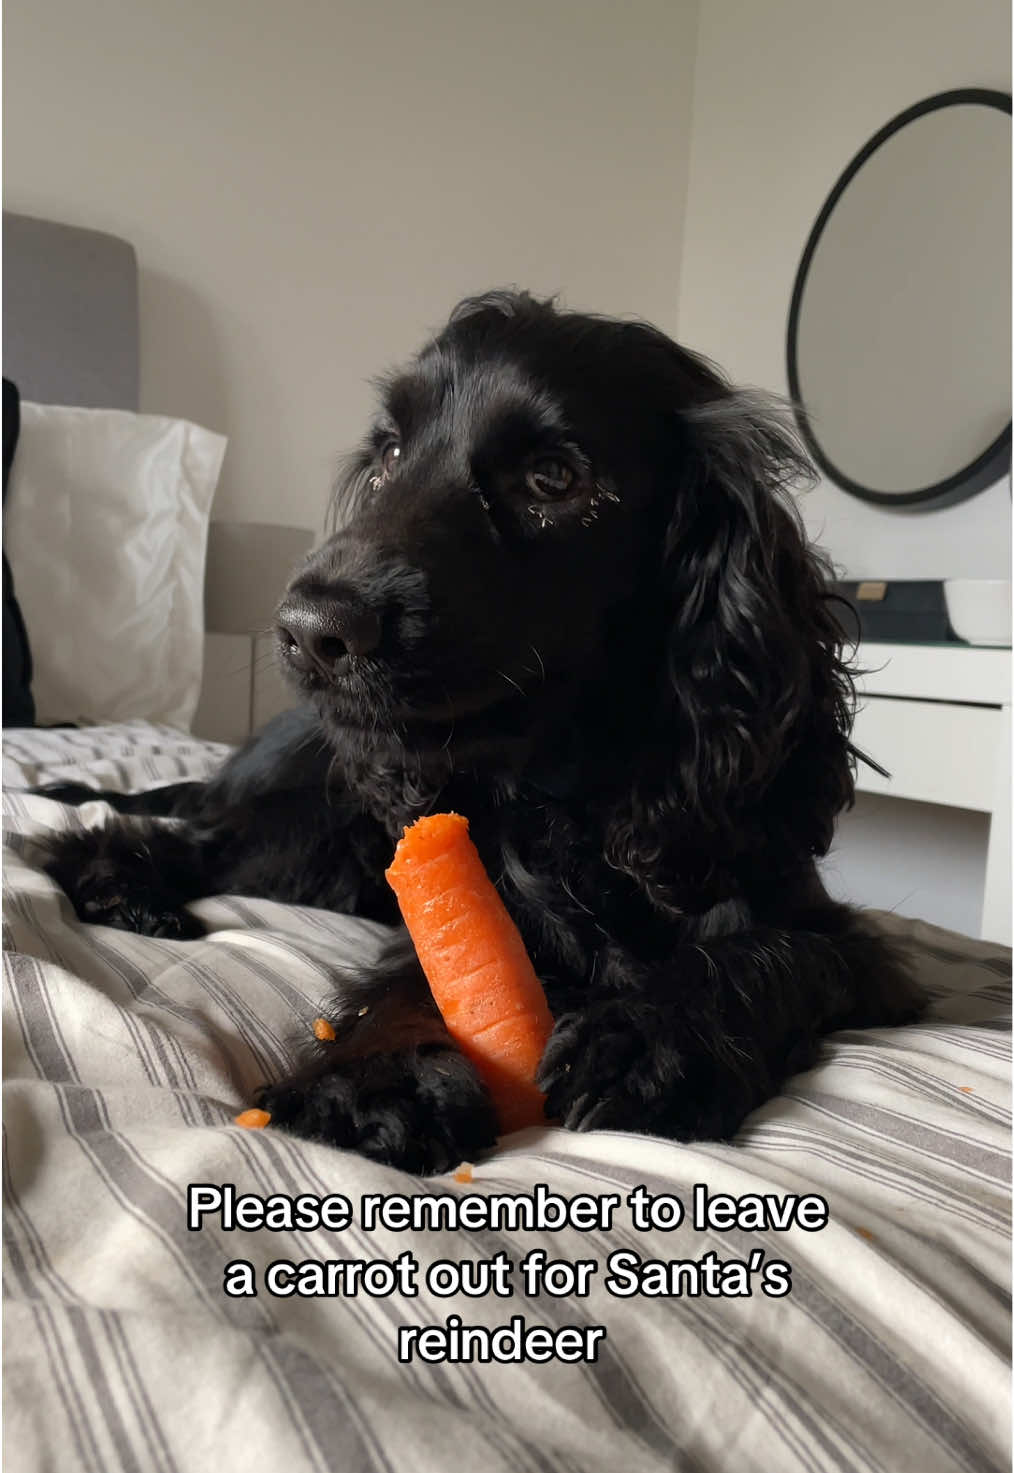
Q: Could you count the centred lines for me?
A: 3